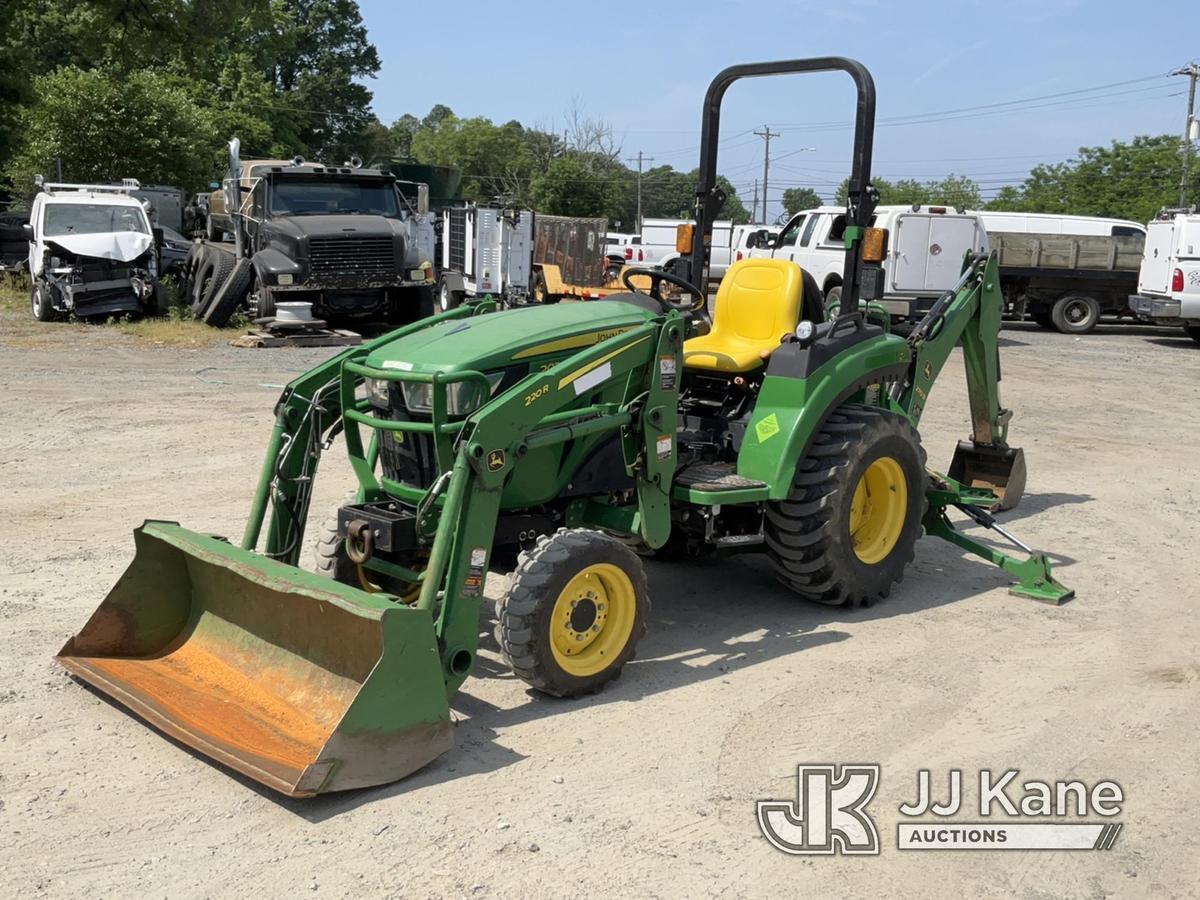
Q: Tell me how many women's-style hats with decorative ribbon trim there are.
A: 0